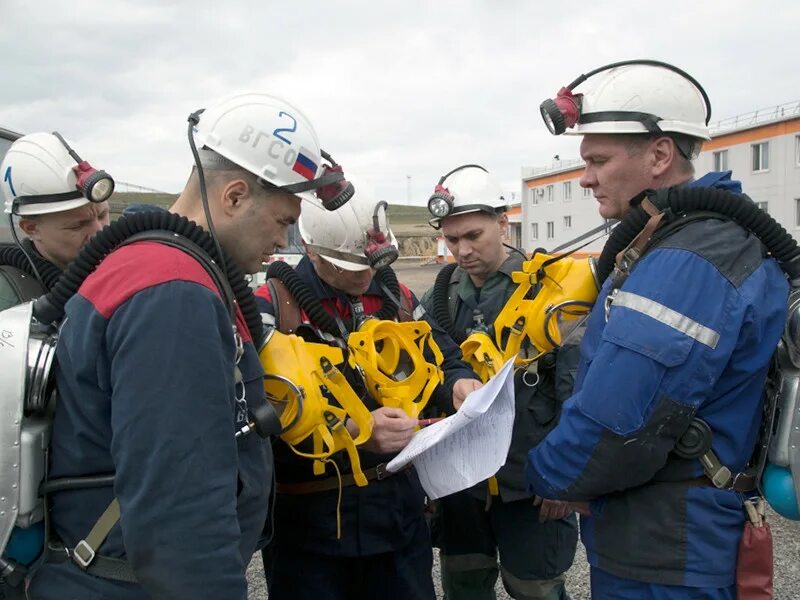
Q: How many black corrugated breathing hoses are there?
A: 6